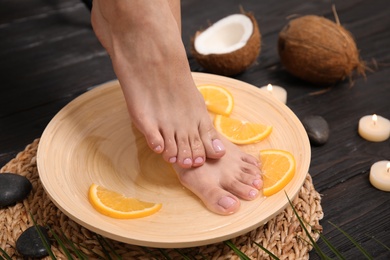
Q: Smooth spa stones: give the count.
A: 3